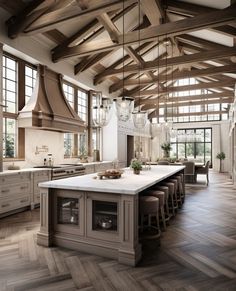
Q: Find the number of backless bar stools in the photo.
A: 7